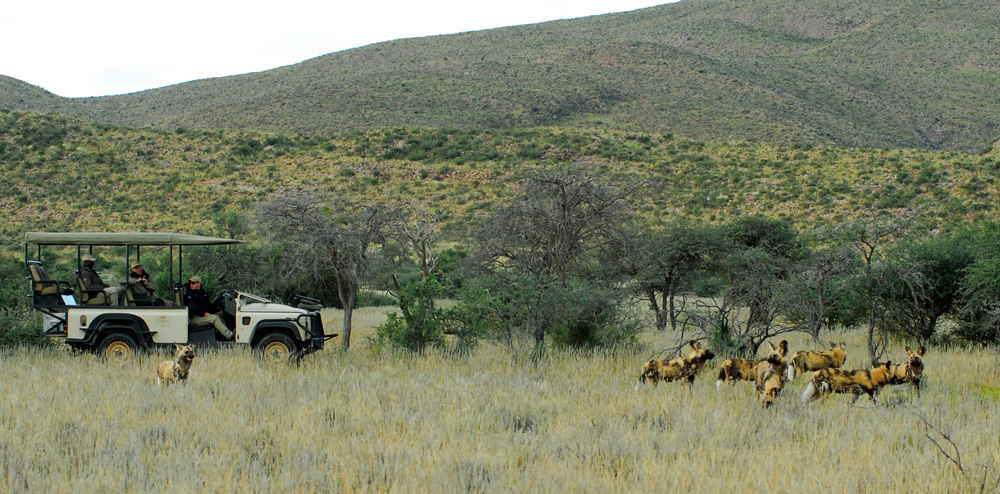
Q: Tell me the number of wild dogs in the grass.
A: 7